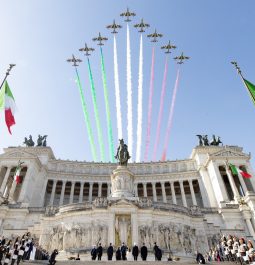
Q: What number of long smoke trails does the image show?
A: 9